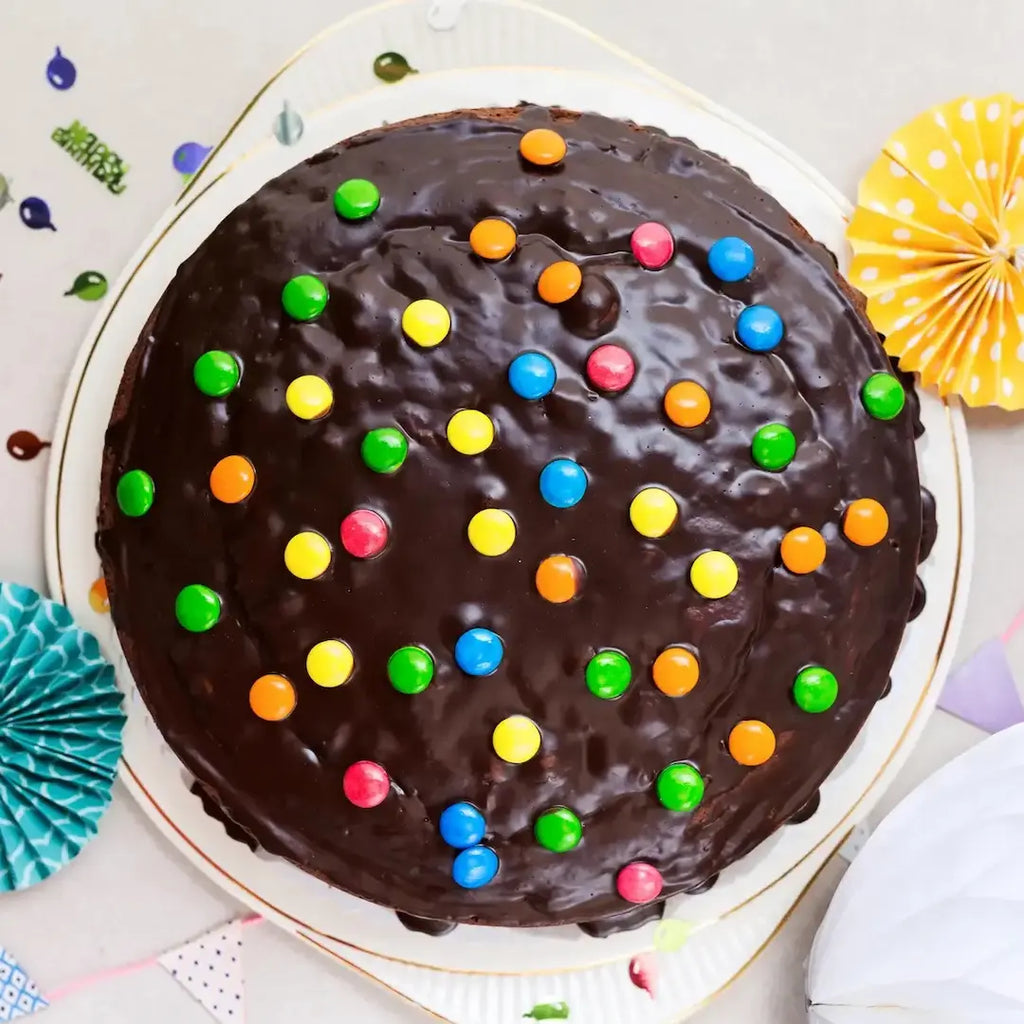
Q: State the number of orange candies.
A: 11